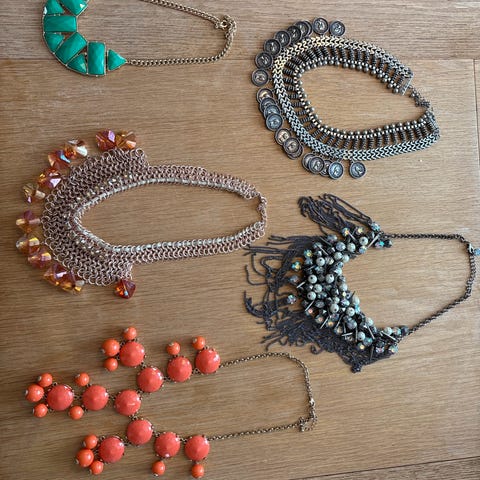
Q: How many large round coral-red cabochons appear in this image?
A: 11